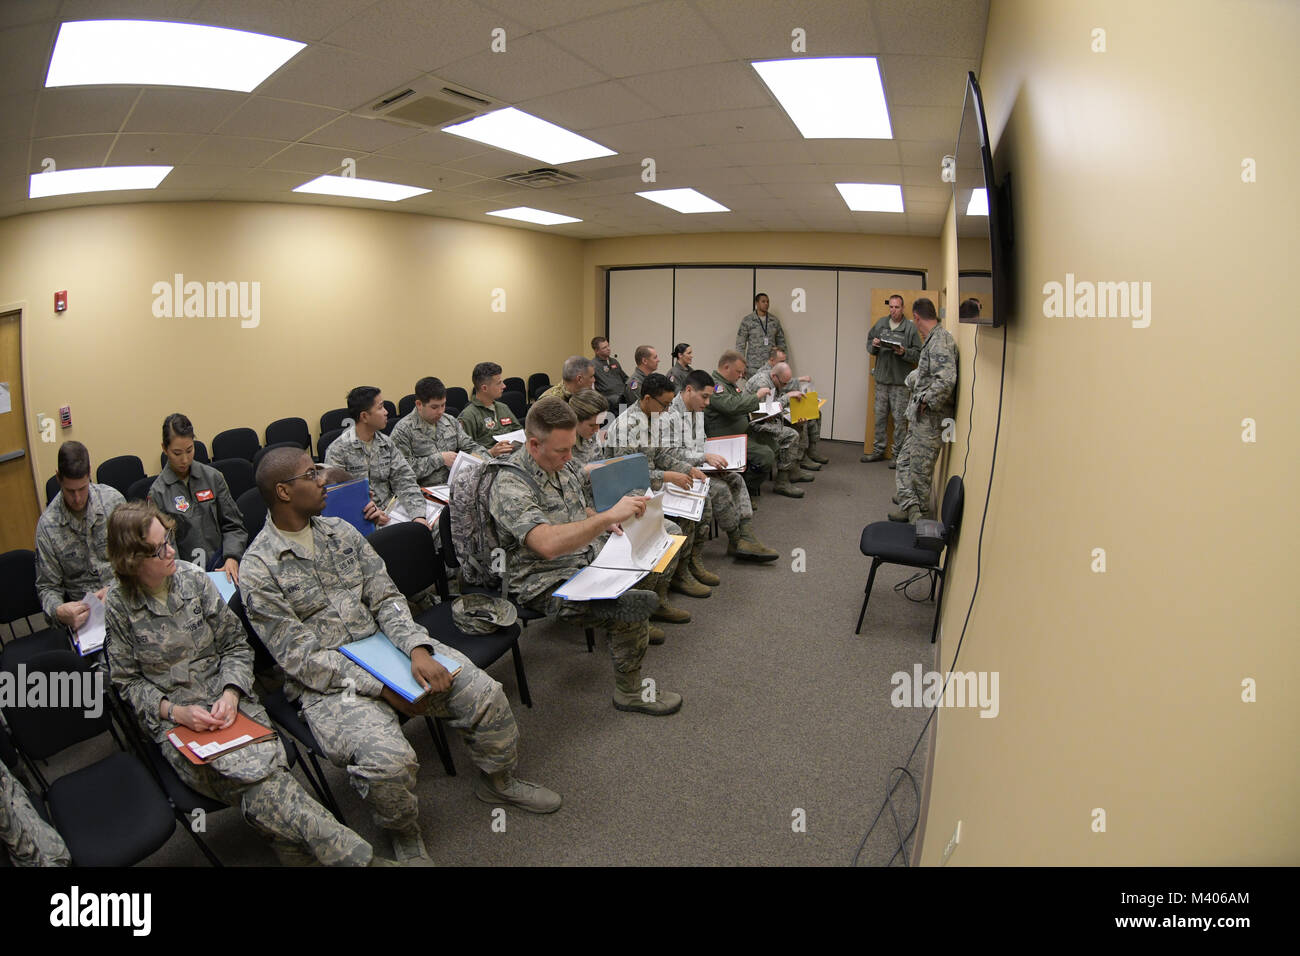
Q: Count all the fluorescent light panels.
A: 8